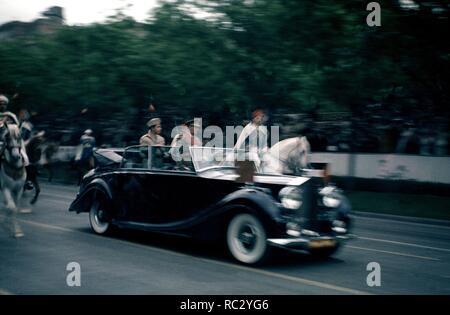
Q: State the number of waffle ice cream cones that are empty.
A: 0